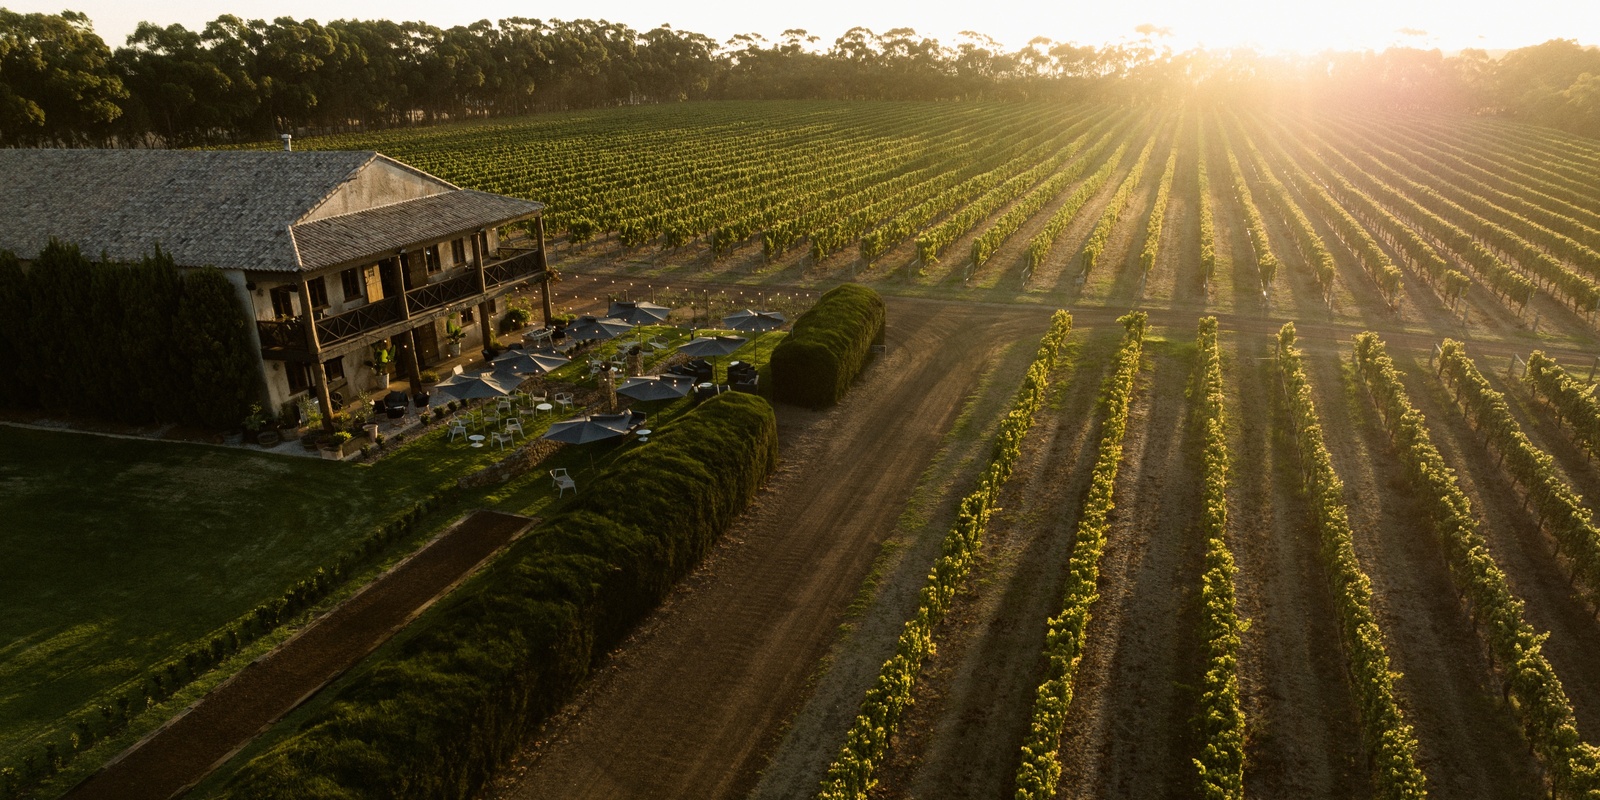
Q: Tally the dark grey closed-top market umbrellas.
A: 8